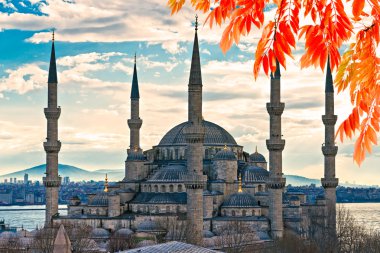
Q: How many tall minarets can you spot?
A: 5